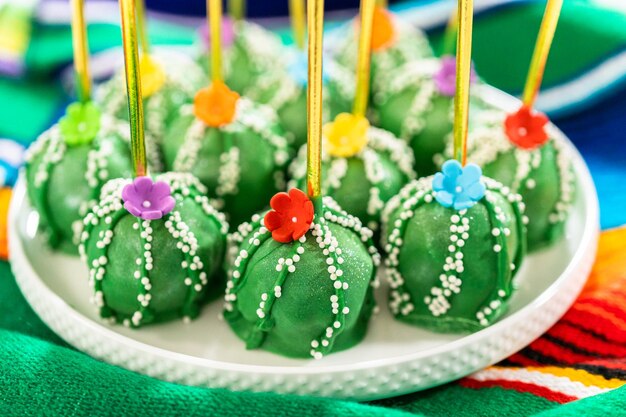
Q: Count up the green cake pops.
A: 12